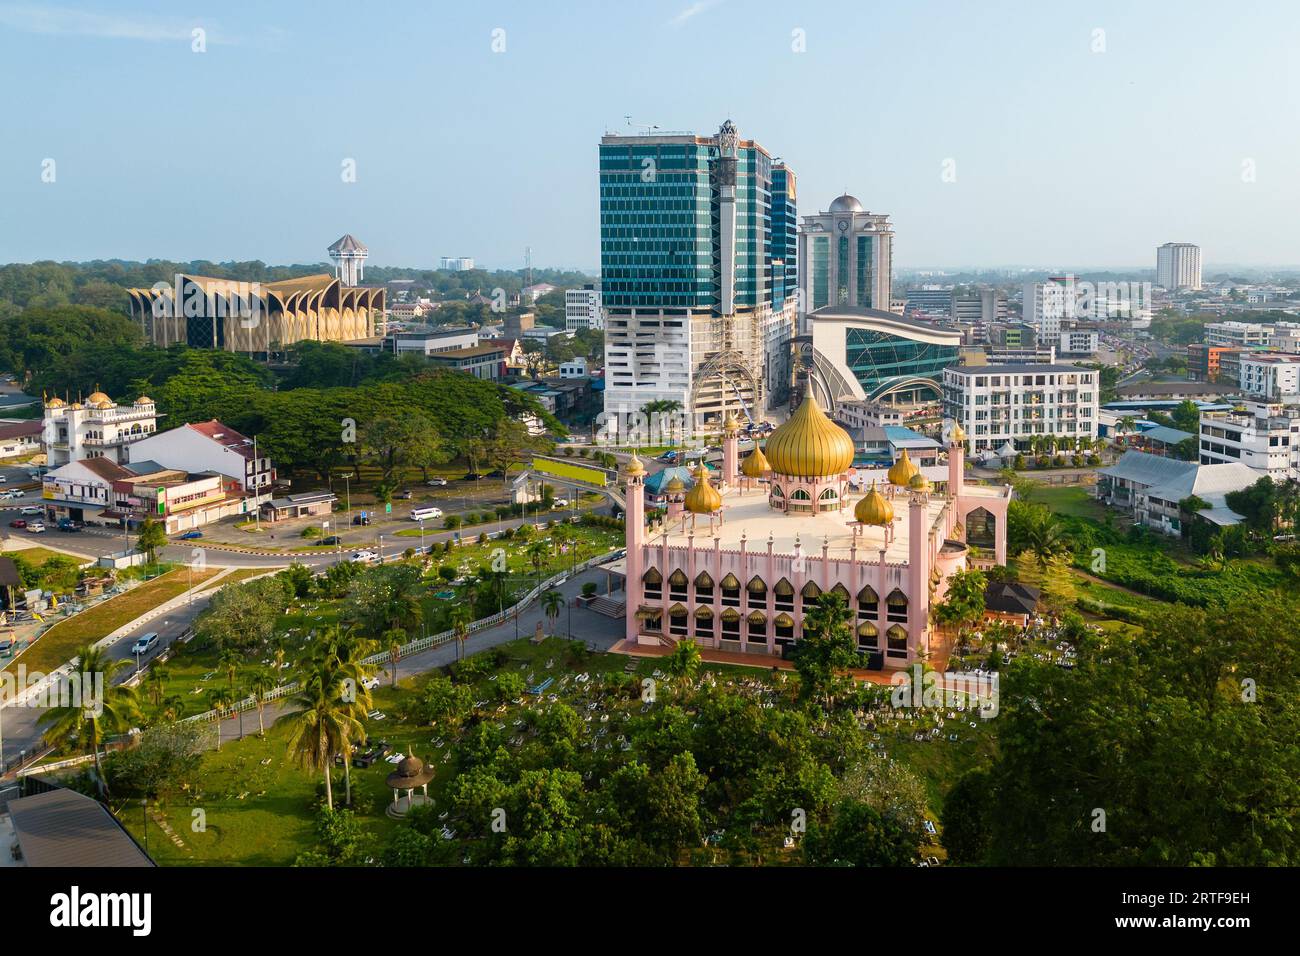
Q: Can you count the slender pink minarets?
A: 4